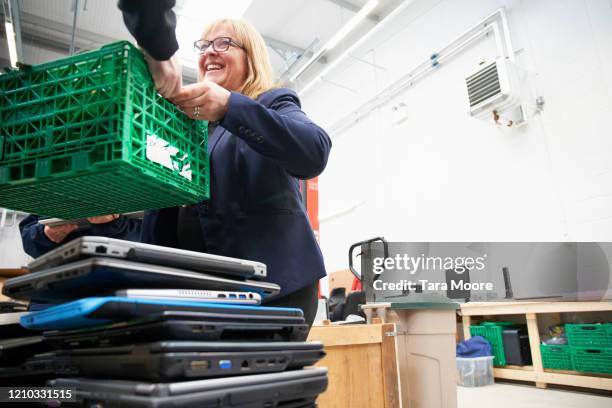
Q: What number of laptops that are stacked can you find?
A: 7